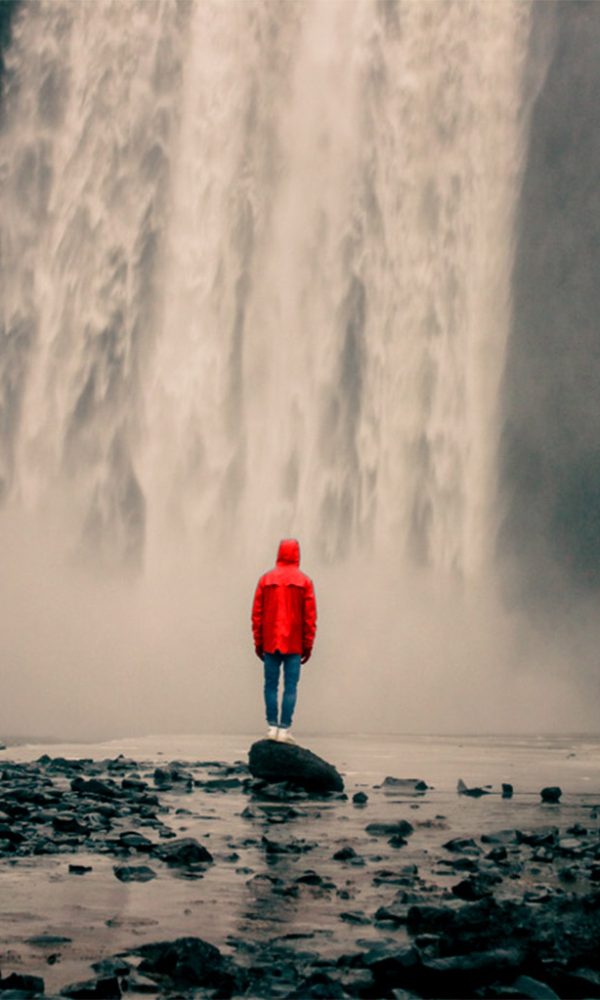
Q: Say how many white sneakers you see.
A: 2